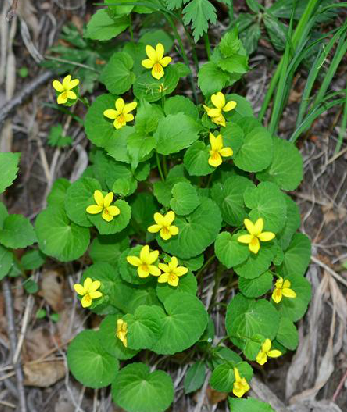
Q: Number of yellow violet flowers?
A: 15